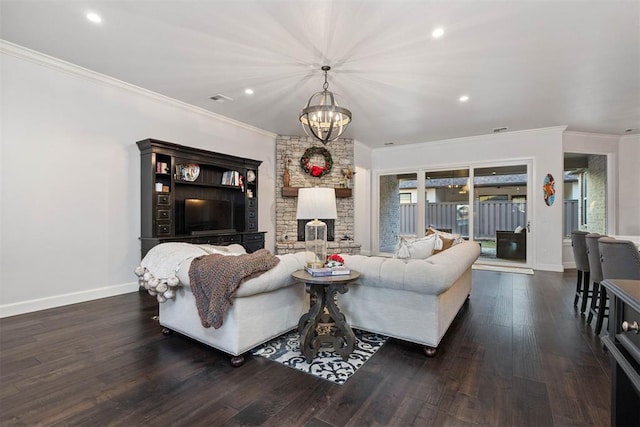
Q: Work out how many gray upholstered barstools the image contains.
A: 3